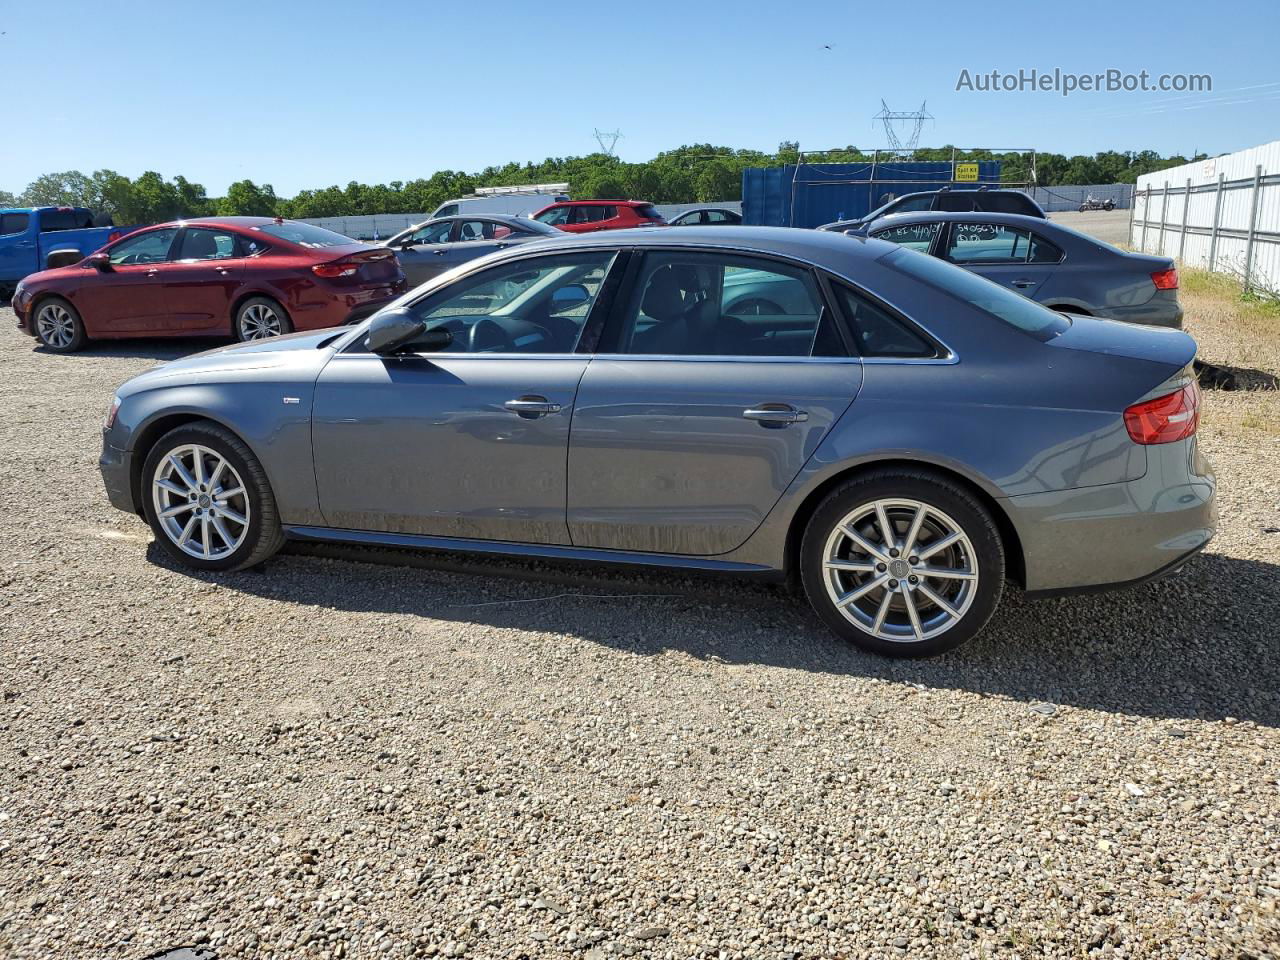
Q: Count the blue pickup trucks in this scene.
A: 1